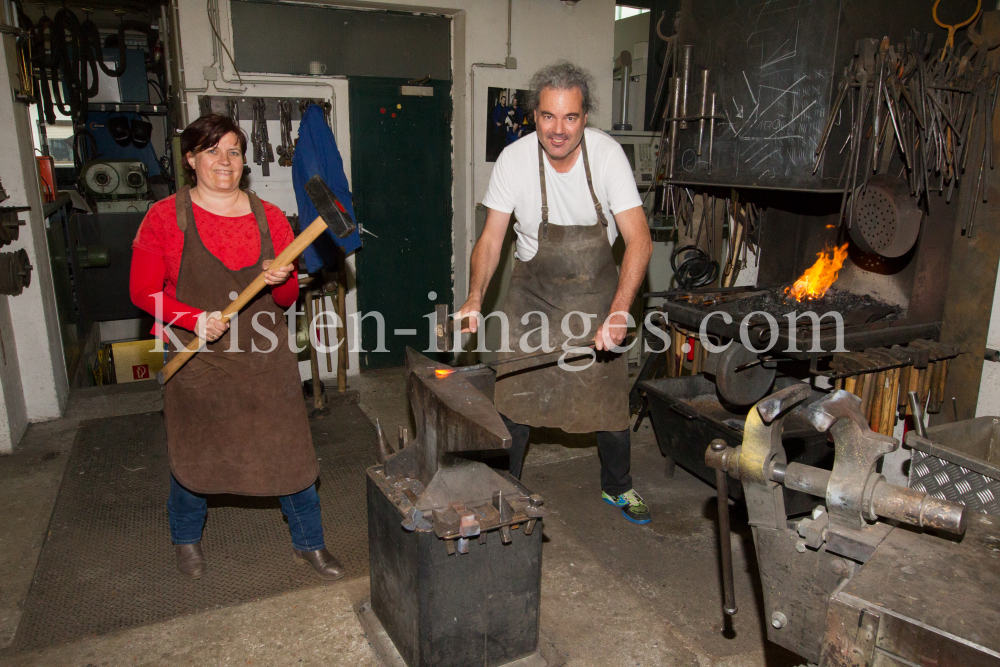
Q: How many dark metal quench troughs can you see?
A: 1